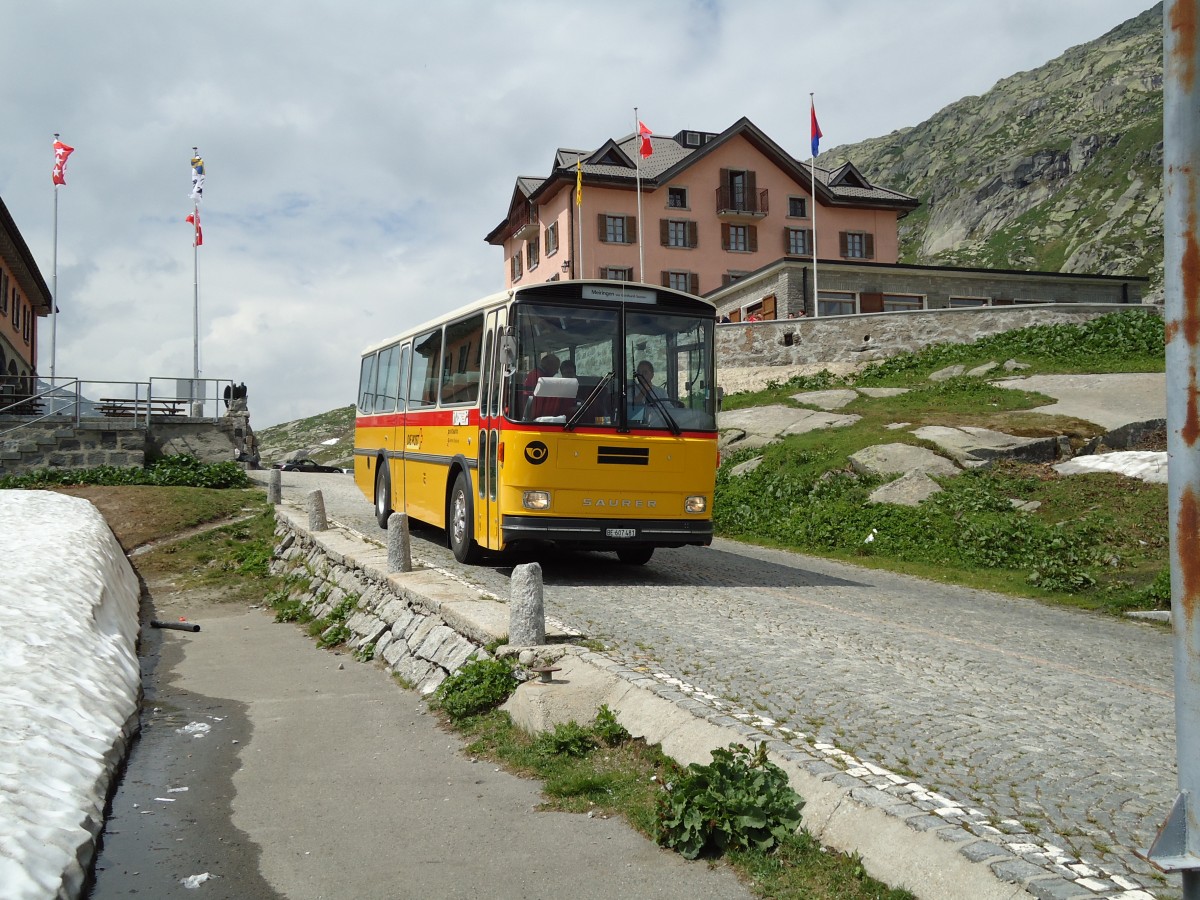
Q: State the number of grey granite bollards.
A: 4